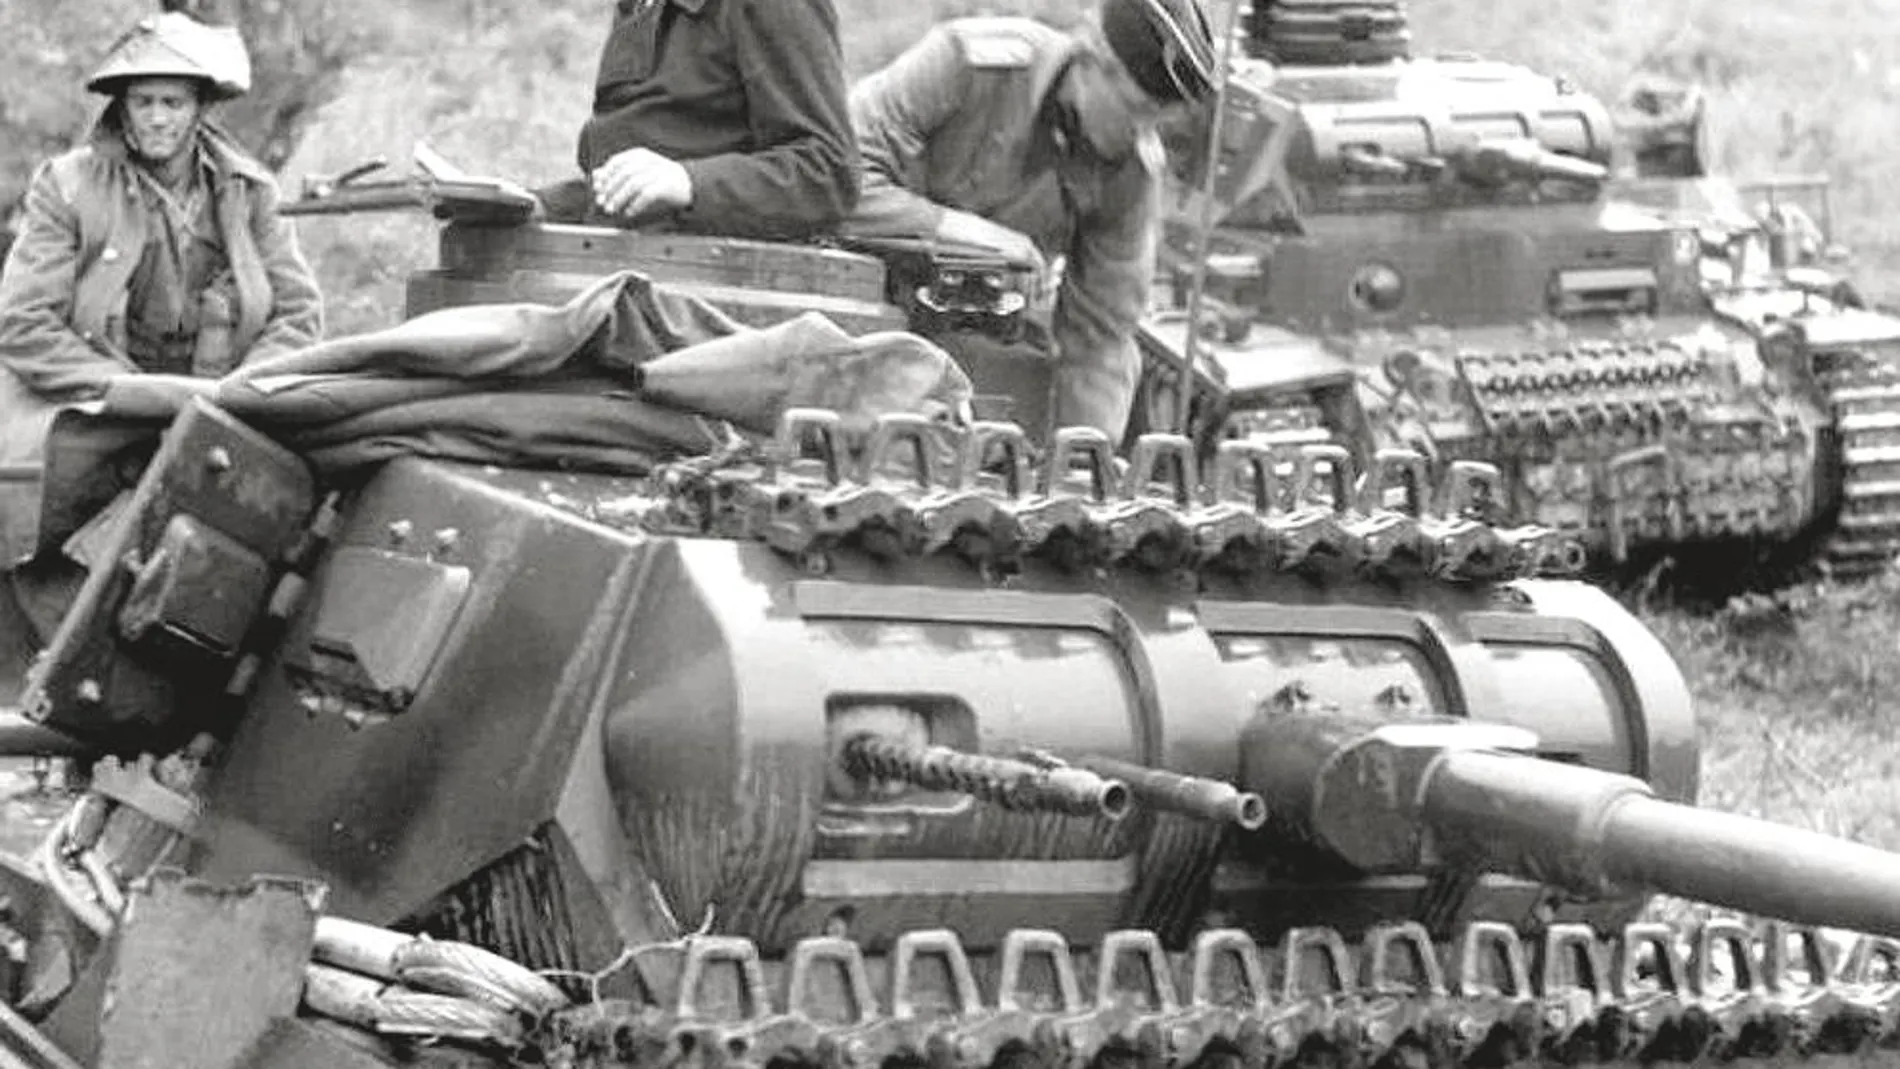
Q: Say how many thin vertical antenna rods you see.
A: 1